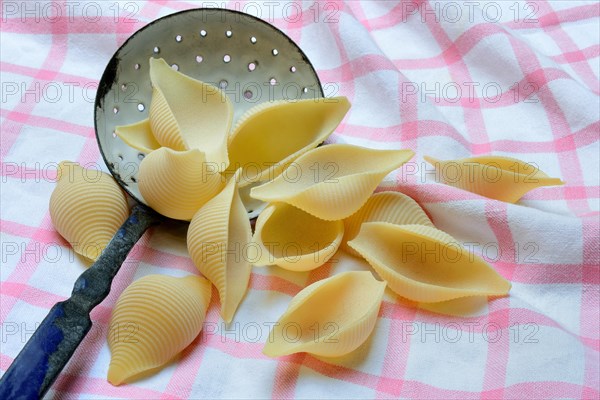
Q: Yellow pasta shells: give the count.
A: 13